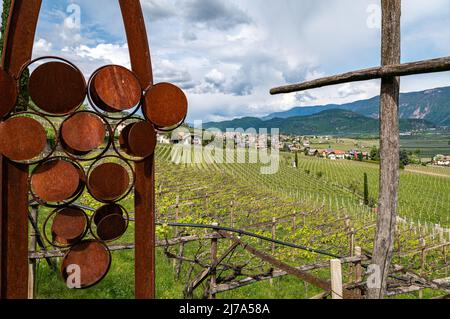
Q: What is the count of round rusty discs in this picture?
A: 12